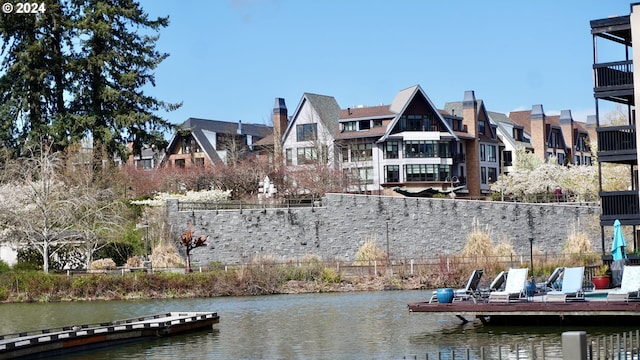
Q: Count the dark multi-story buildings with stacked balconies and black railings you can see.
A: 1